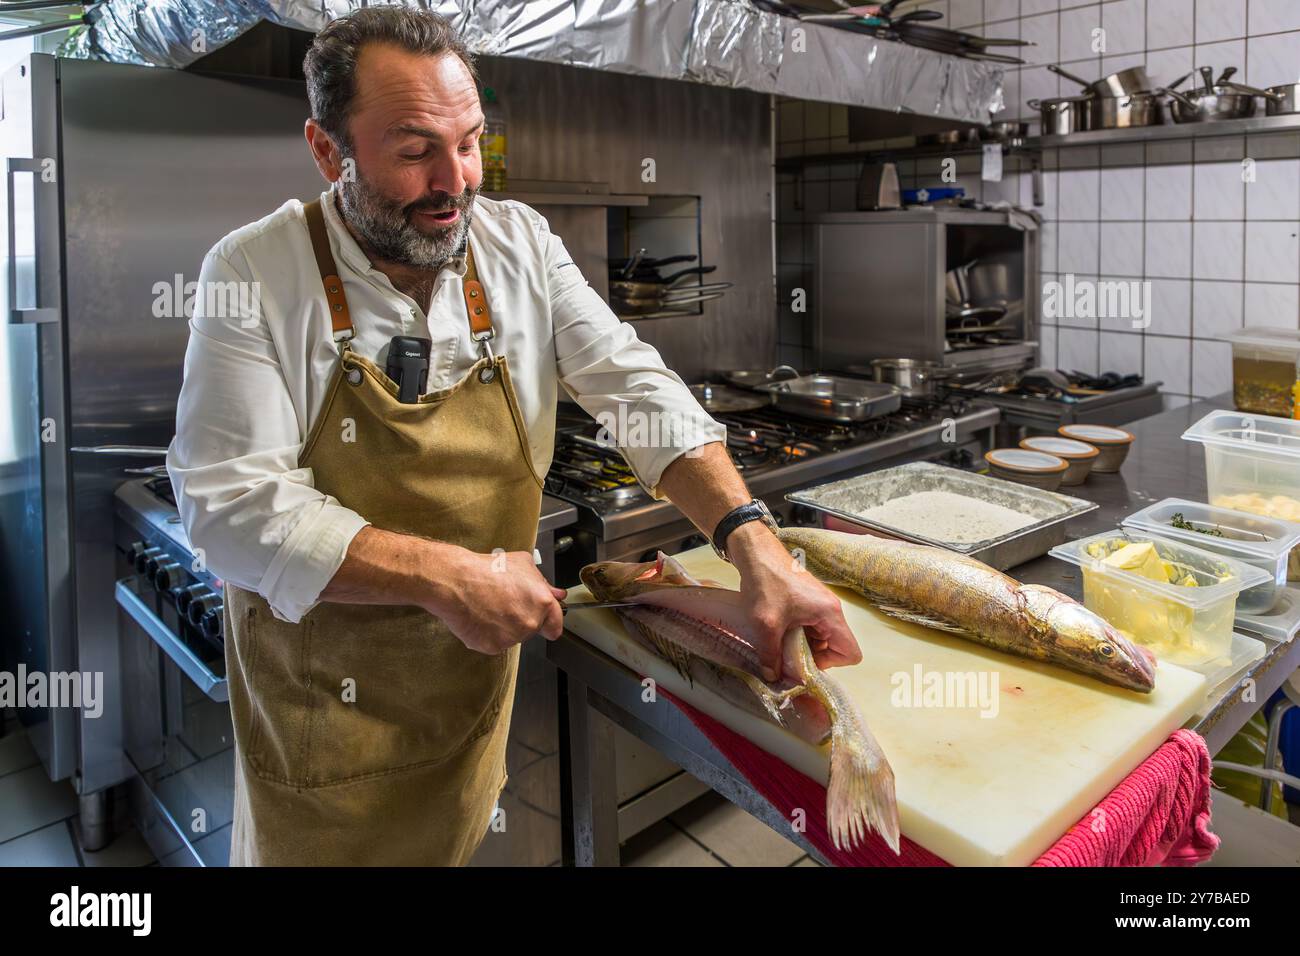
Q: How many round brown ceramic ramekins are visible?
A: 3